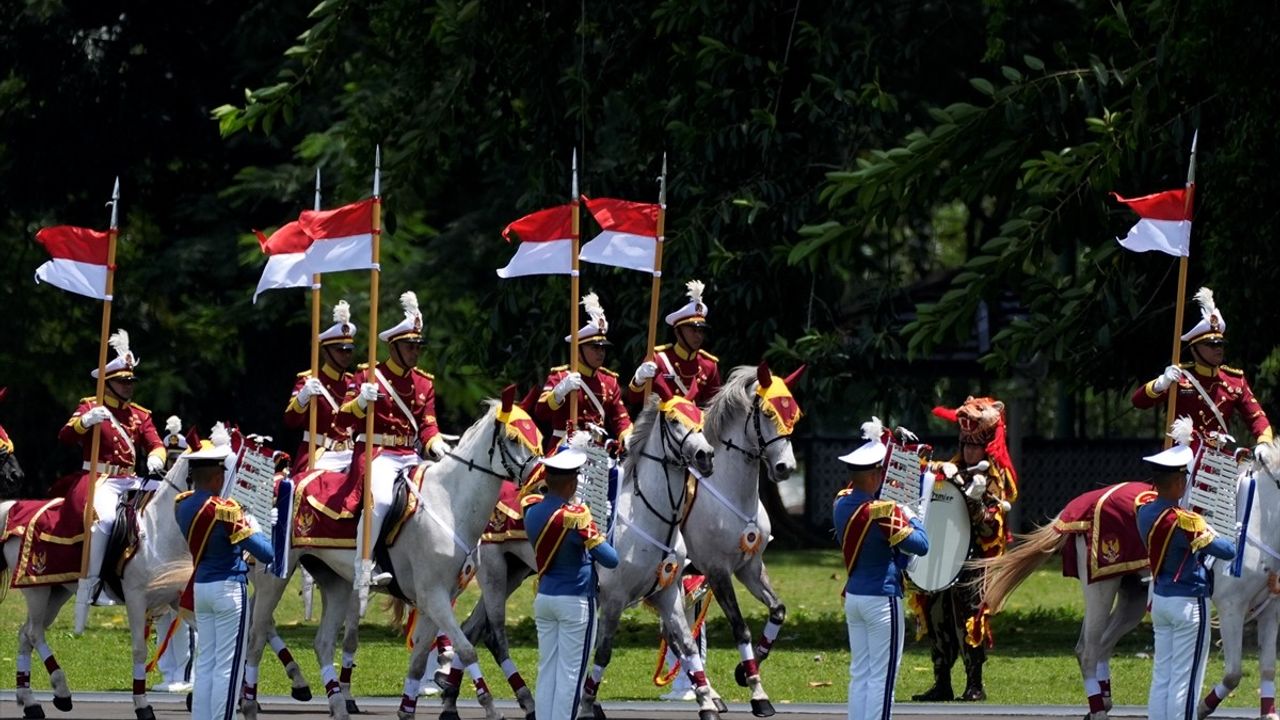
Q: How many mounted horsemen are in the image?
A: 6